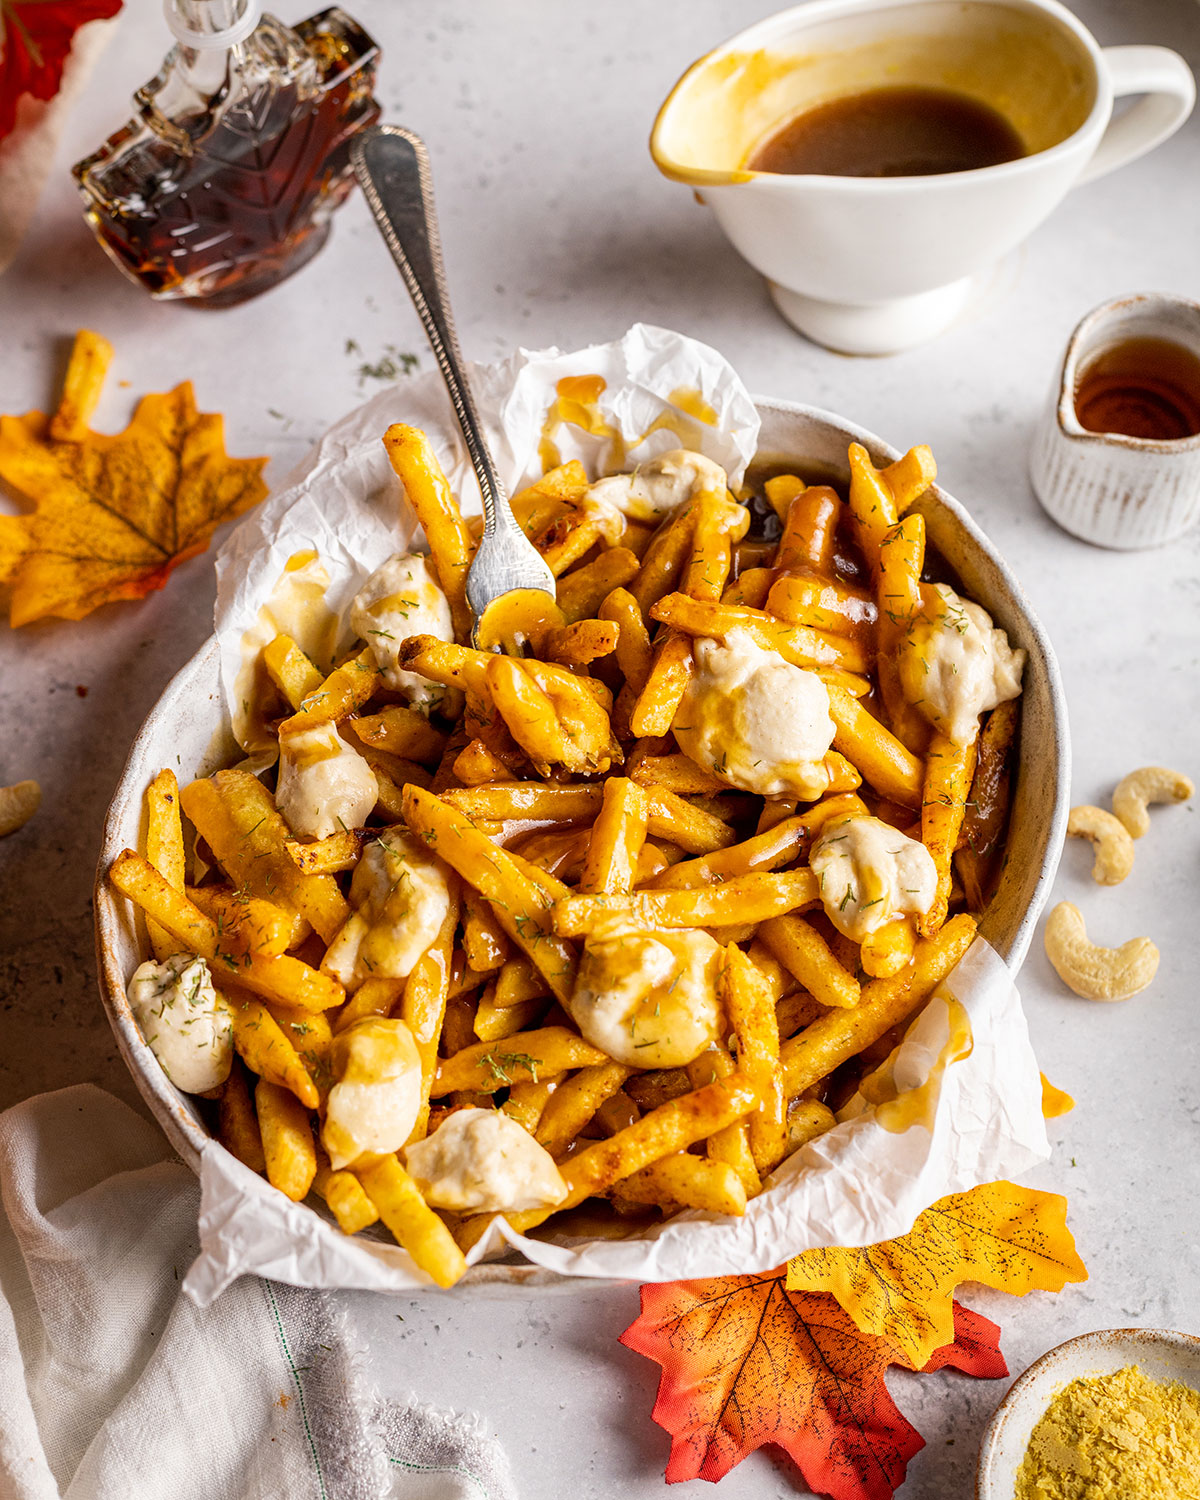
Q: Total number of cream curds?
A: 11